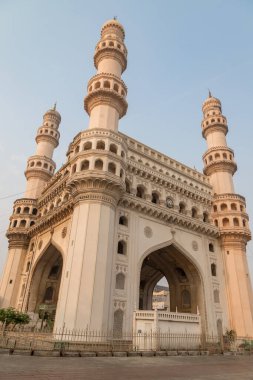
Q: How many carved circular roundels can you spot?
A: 4